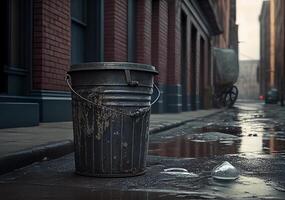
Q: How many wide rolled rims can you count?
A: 1